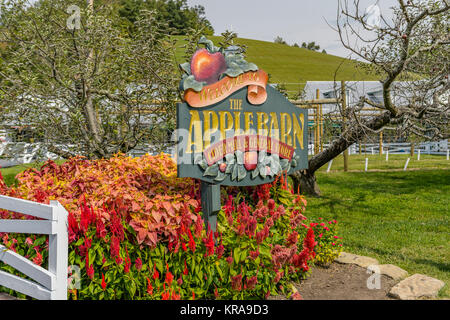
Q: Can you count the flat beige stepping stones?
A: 3